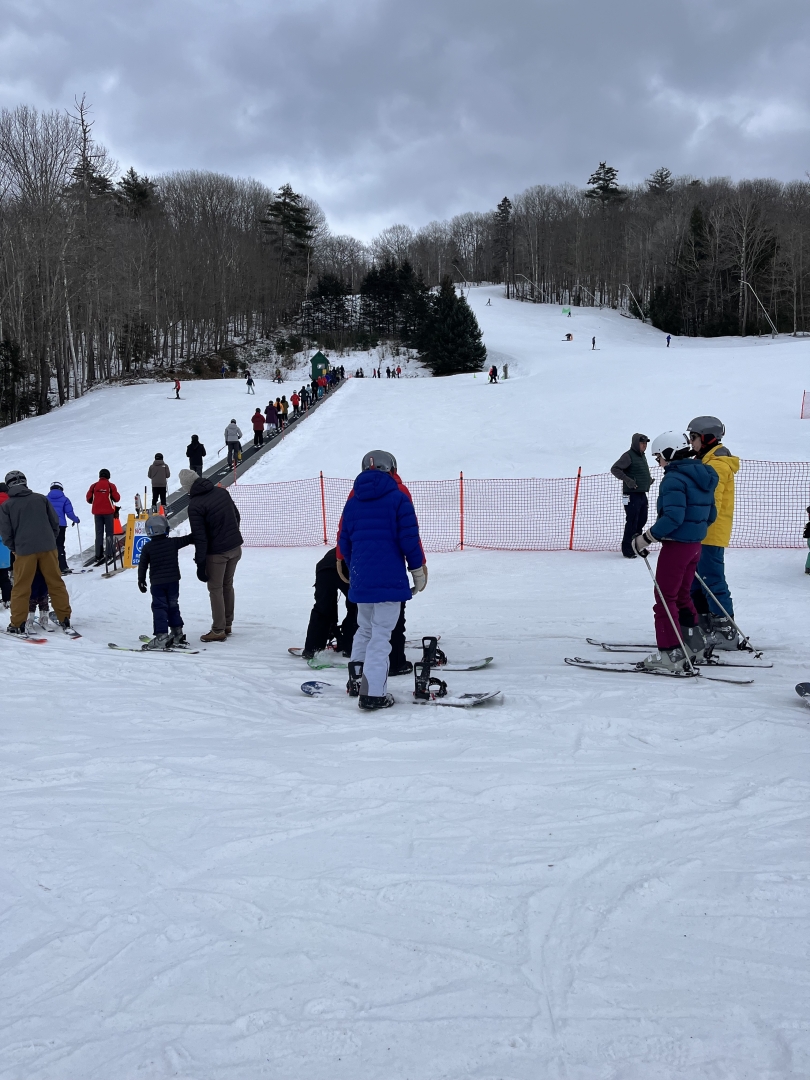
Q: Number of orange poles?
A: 3